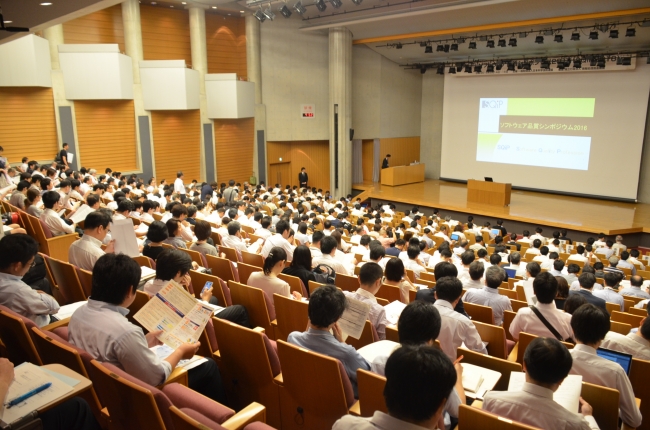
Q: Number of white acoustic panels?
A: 4